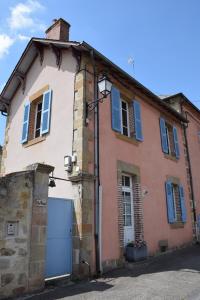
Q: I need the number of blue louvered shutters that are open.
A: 8